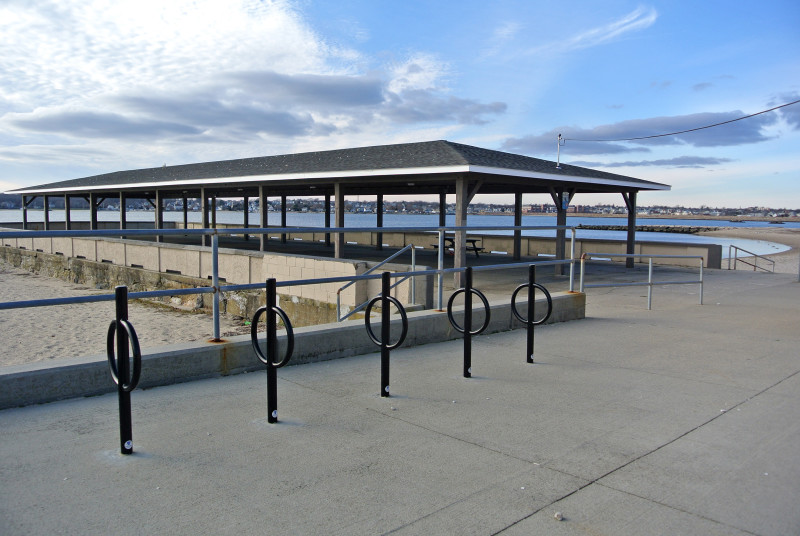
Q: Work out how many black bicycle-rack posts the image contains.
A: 5